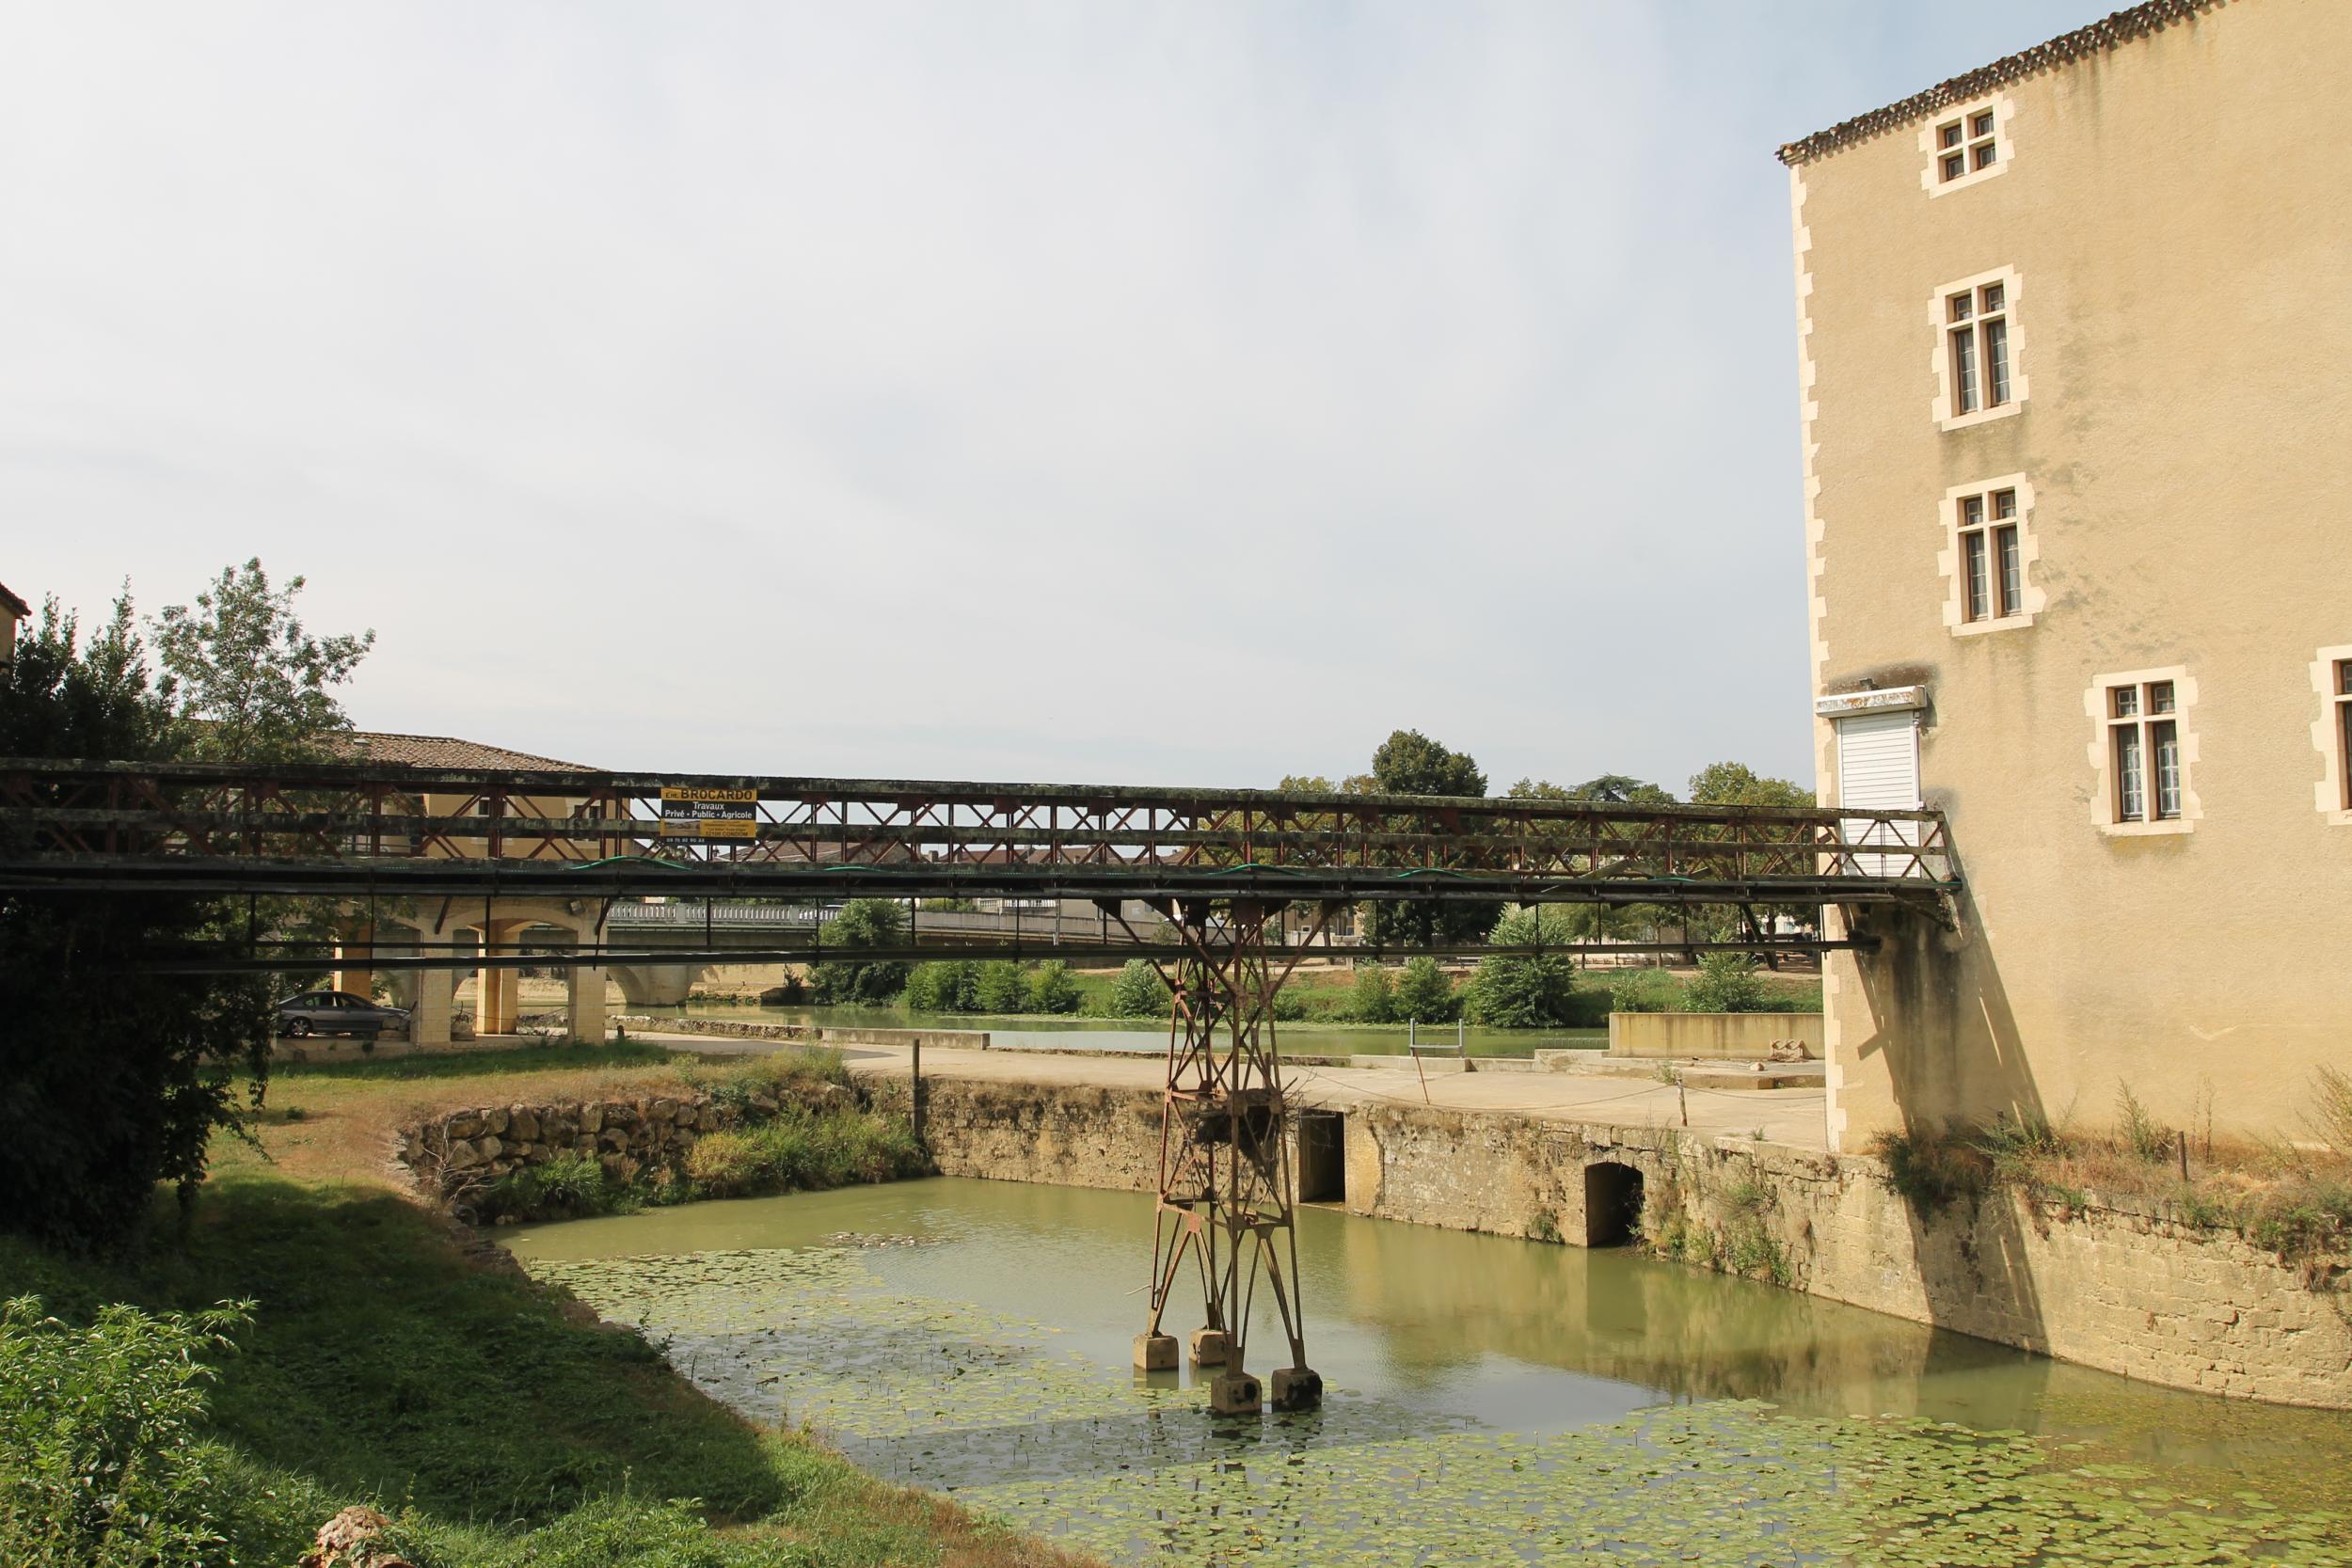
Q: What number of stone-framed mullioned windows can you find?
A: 5